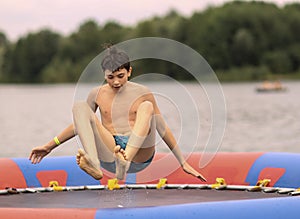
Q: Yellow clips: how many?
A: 5